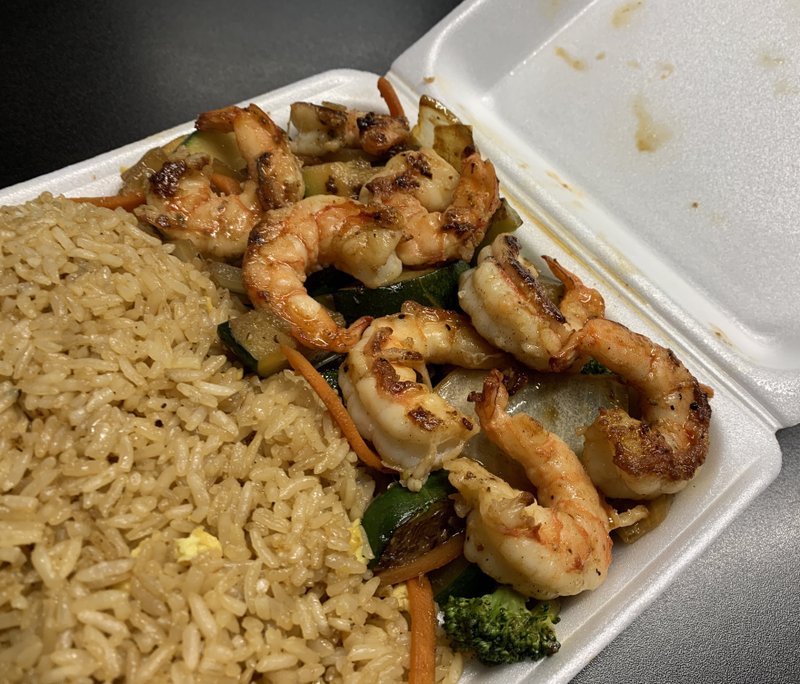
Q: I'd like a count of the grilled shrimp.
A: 8